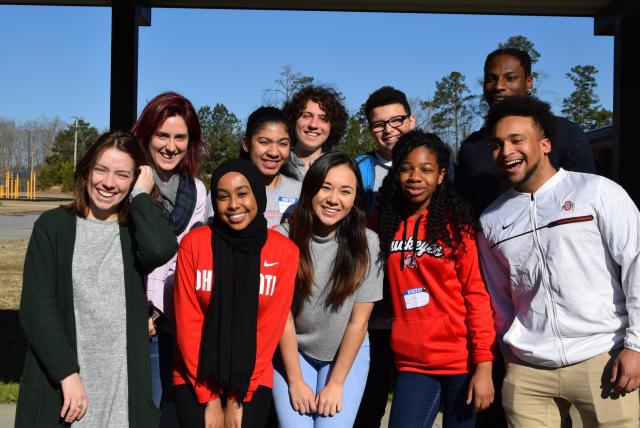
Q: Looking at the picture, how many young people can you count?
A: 10